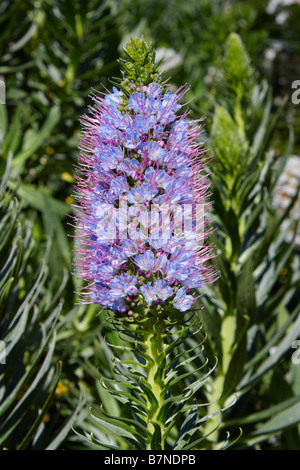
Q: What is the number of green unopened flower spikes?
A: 2